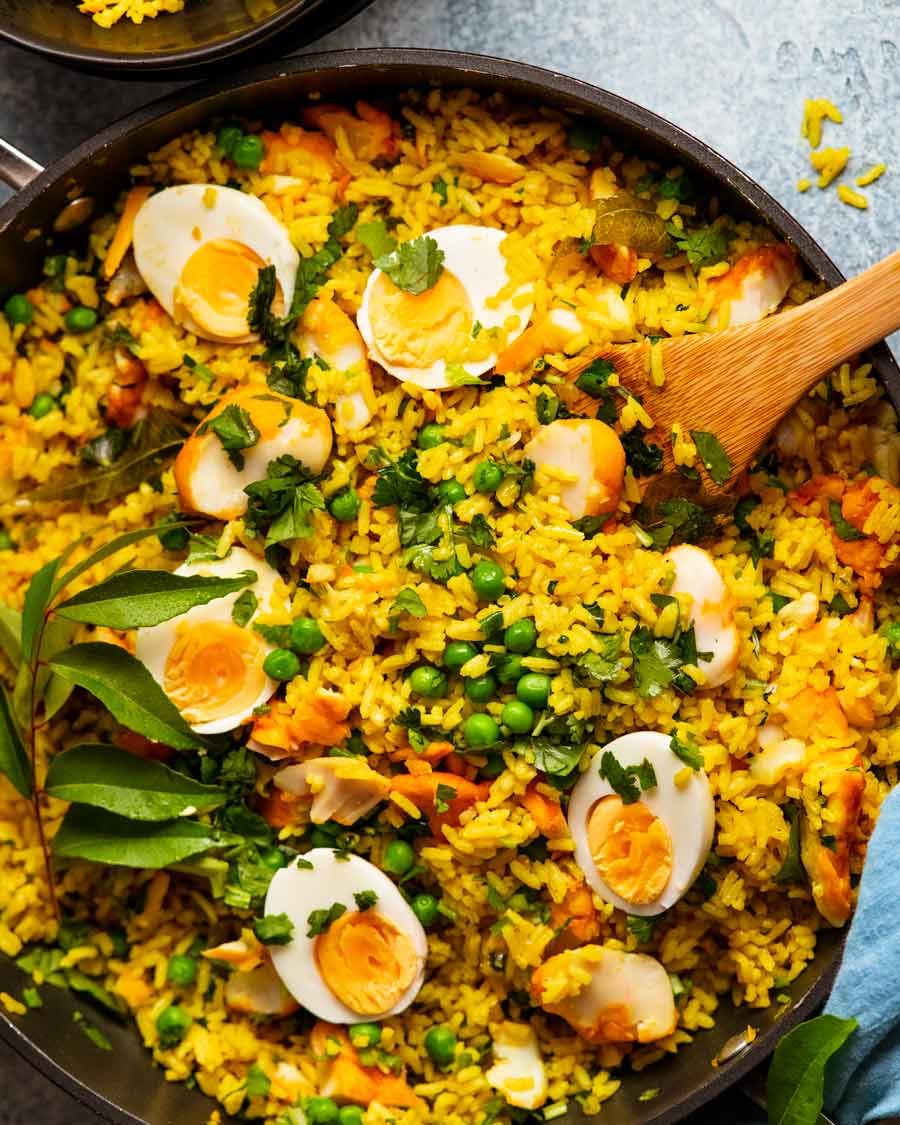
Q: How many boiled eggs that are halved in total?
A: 5